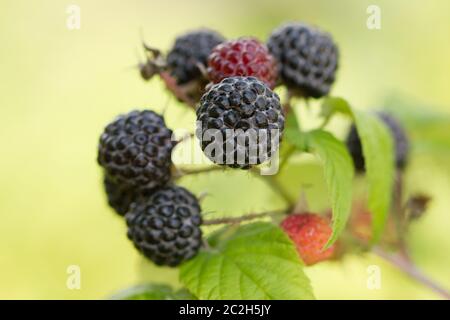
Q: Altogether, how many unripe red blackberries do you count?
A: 2